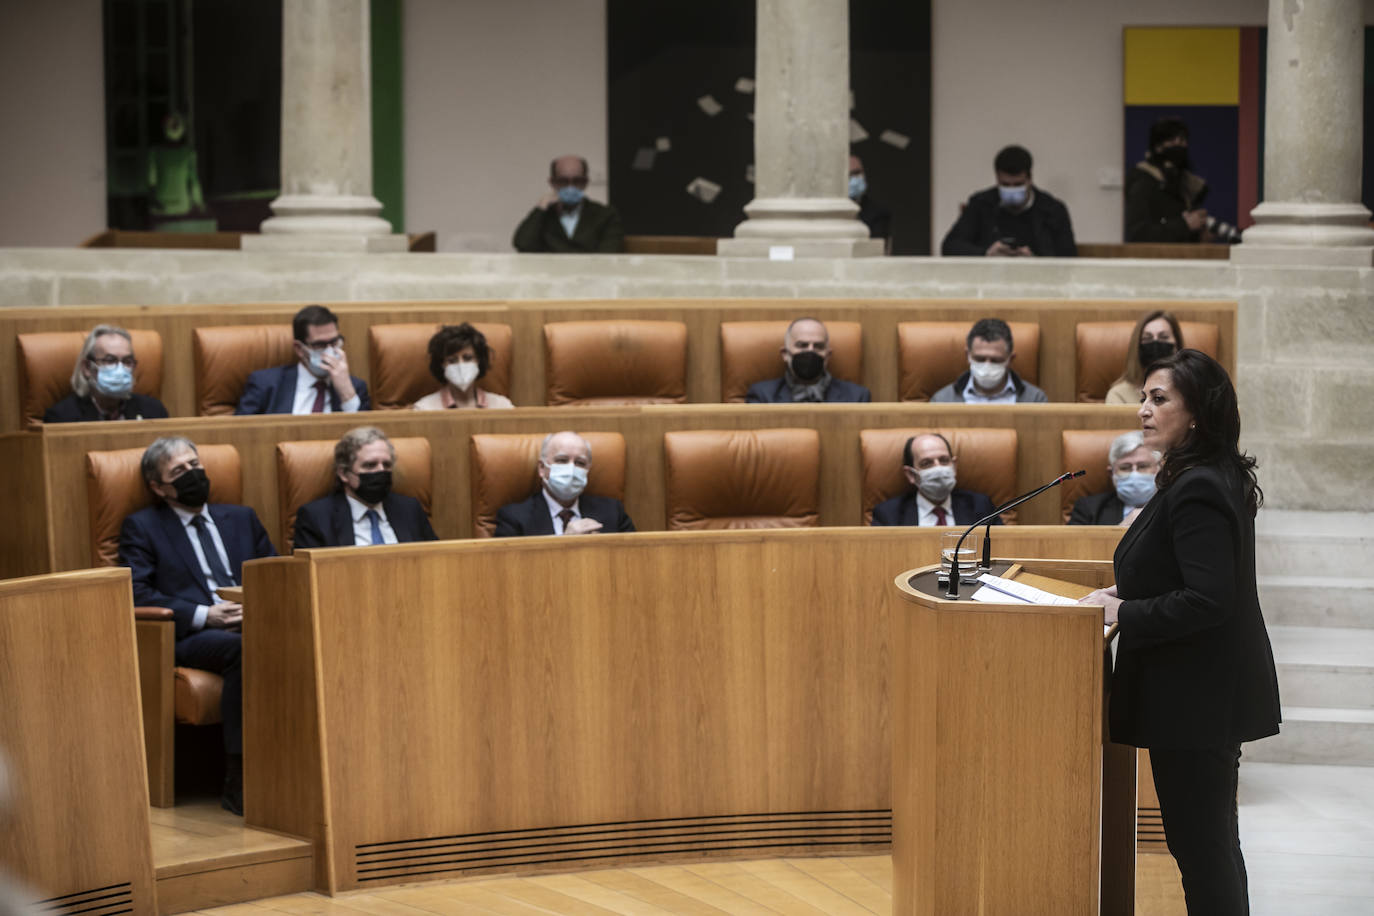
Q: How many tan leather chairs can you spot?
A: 13